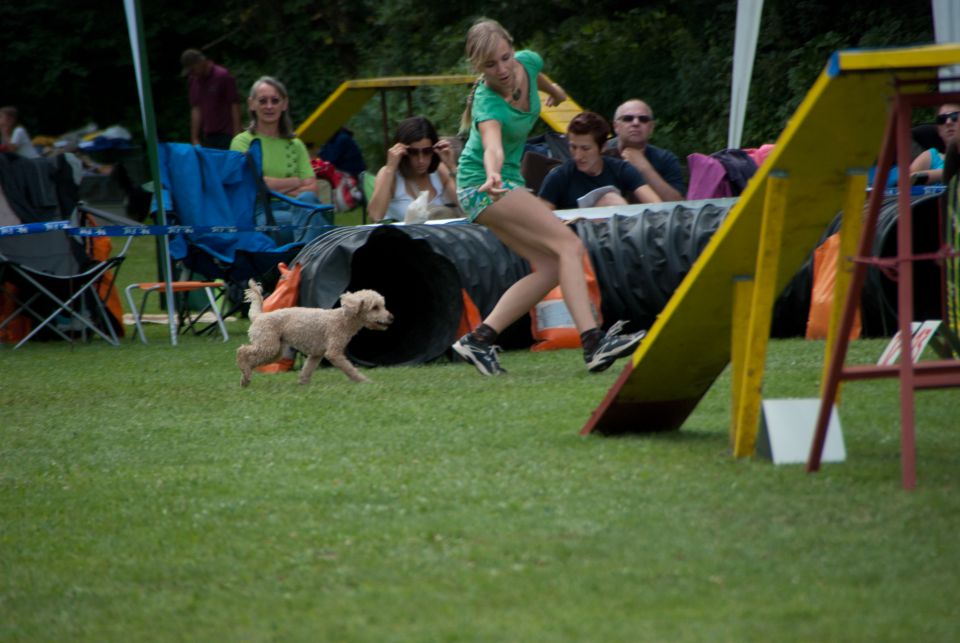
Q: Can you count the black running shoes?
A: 2